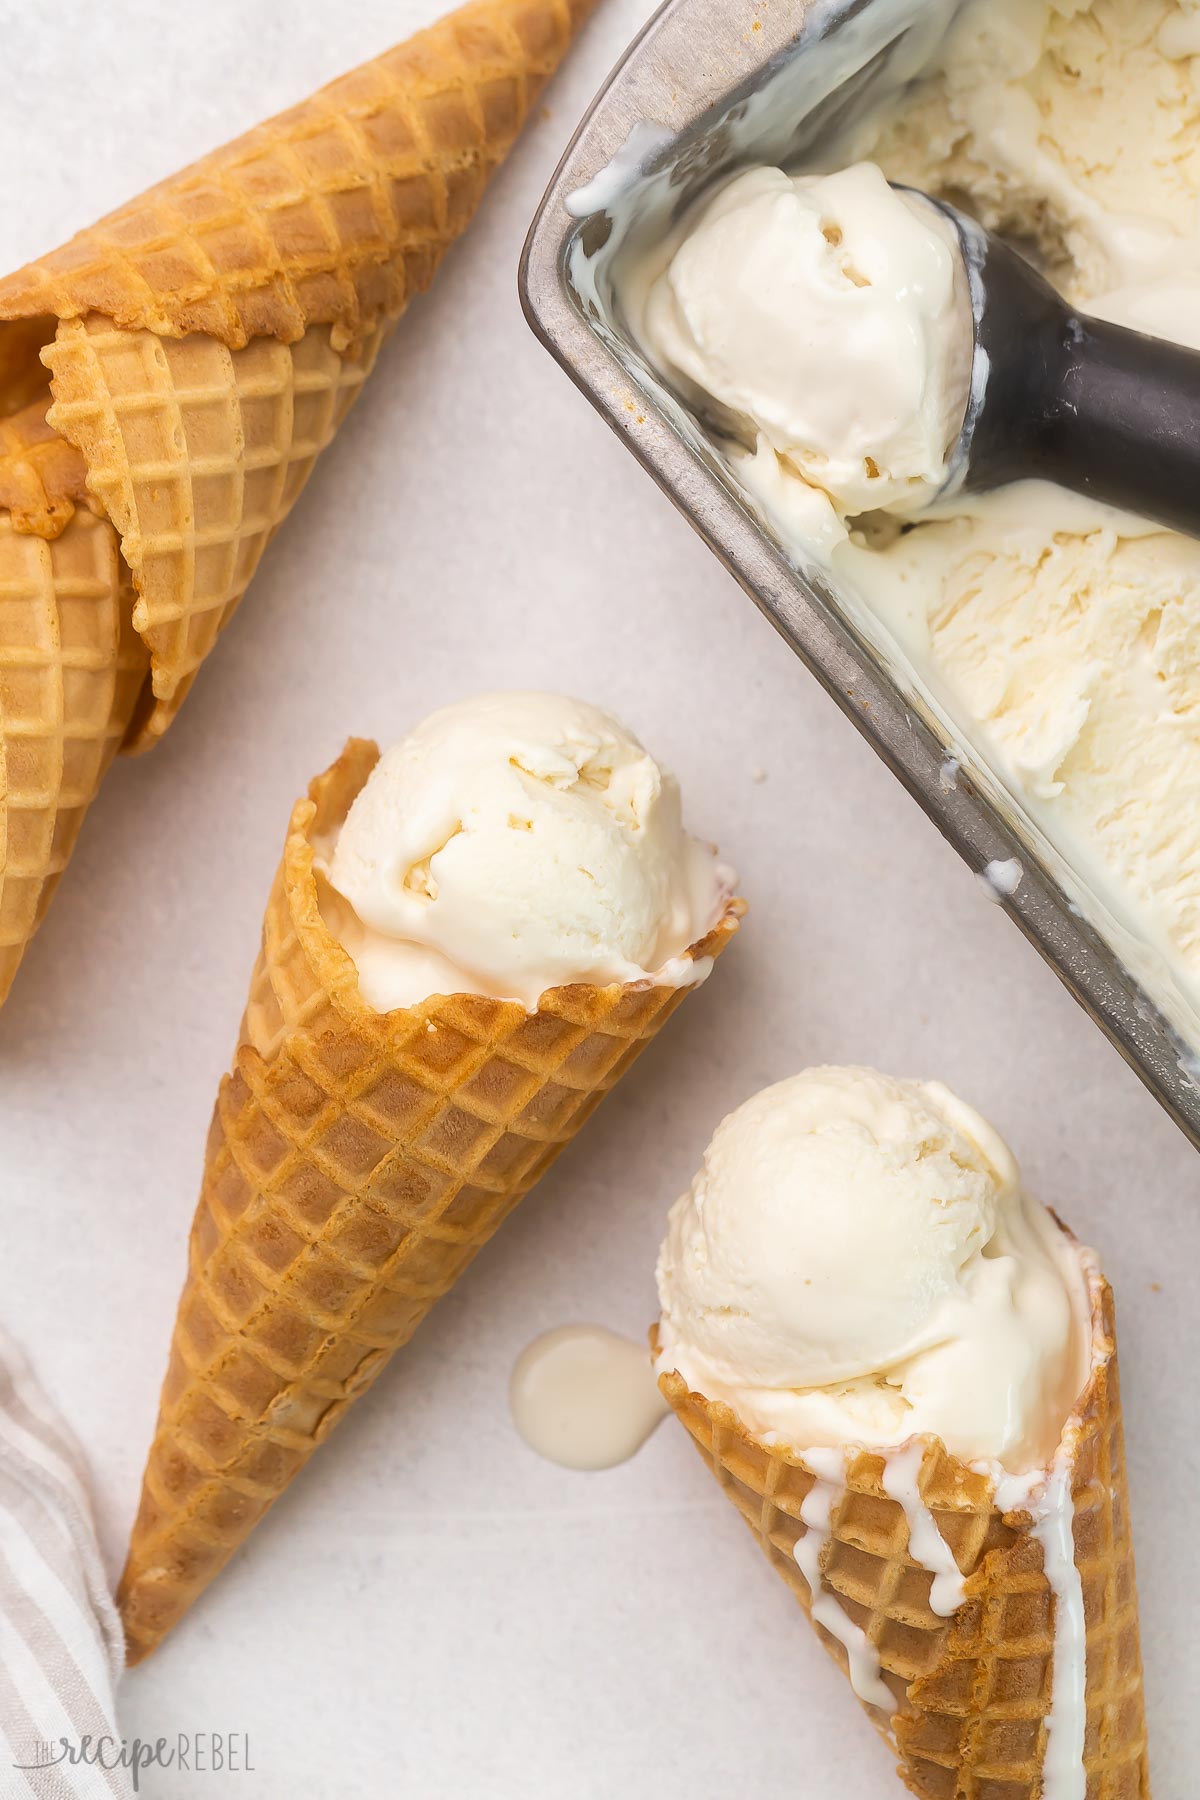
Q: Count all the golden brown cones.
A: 4